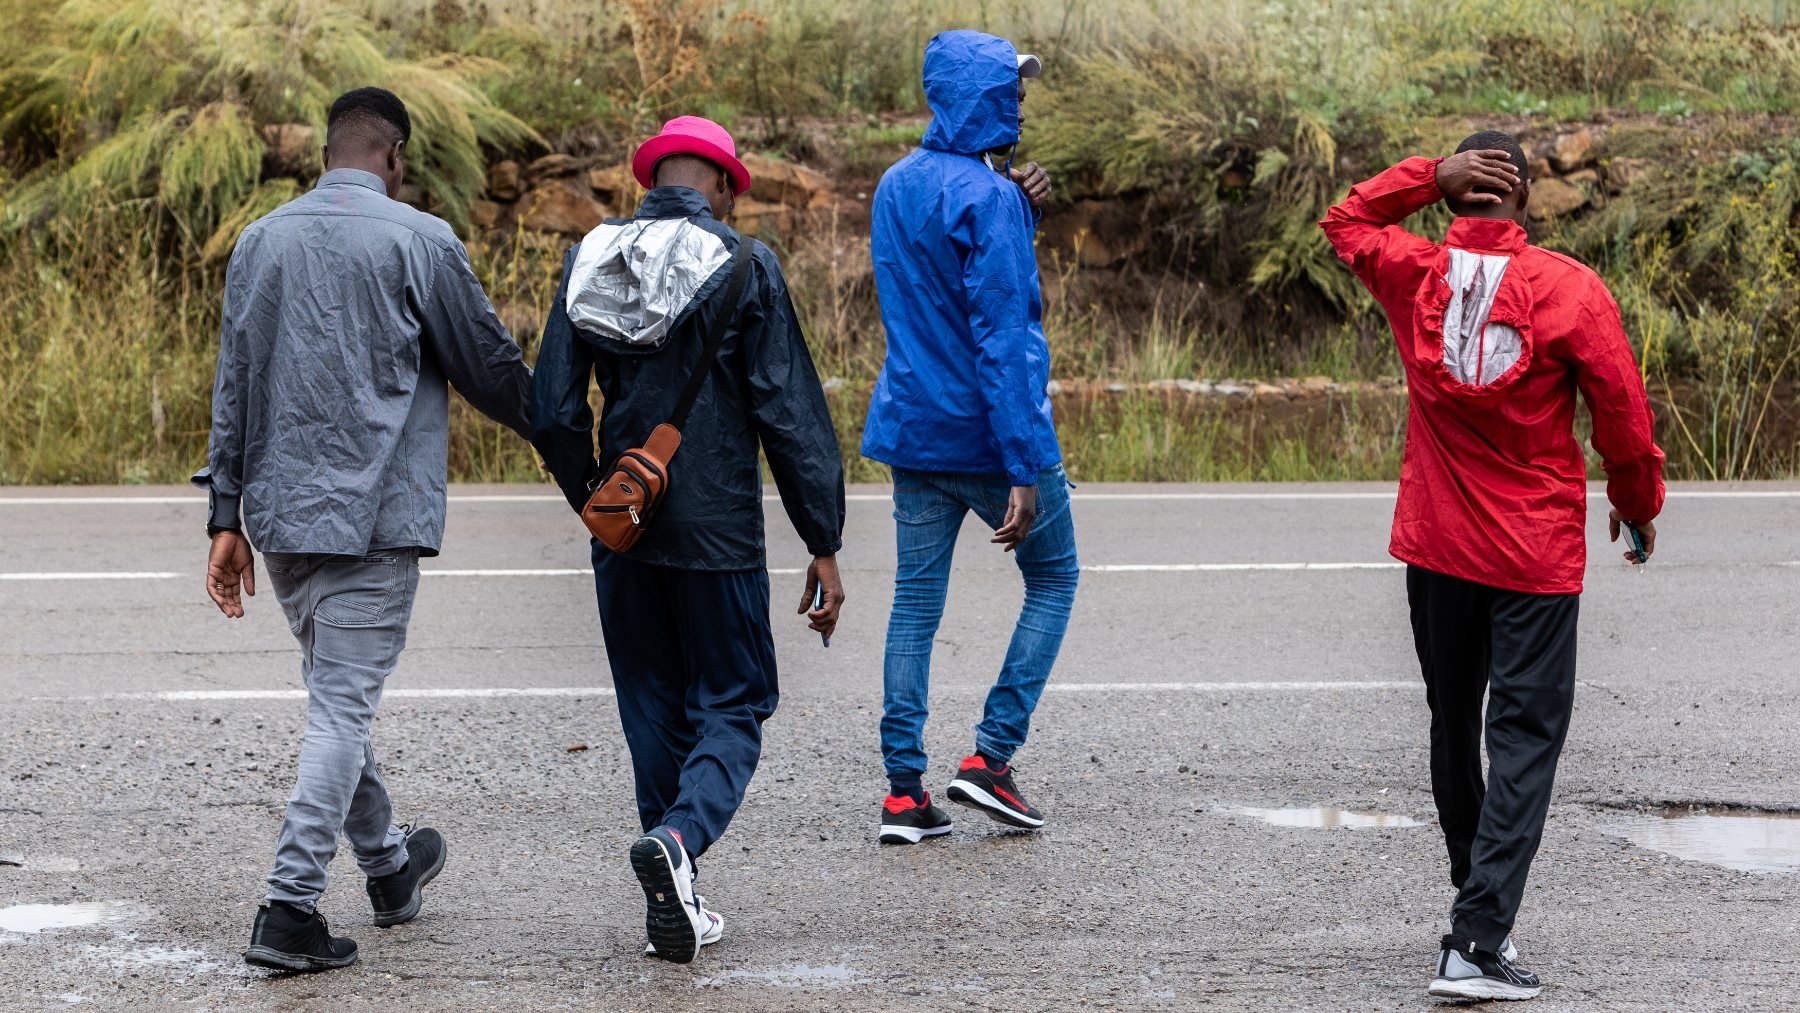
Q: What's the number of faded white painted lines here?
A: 3